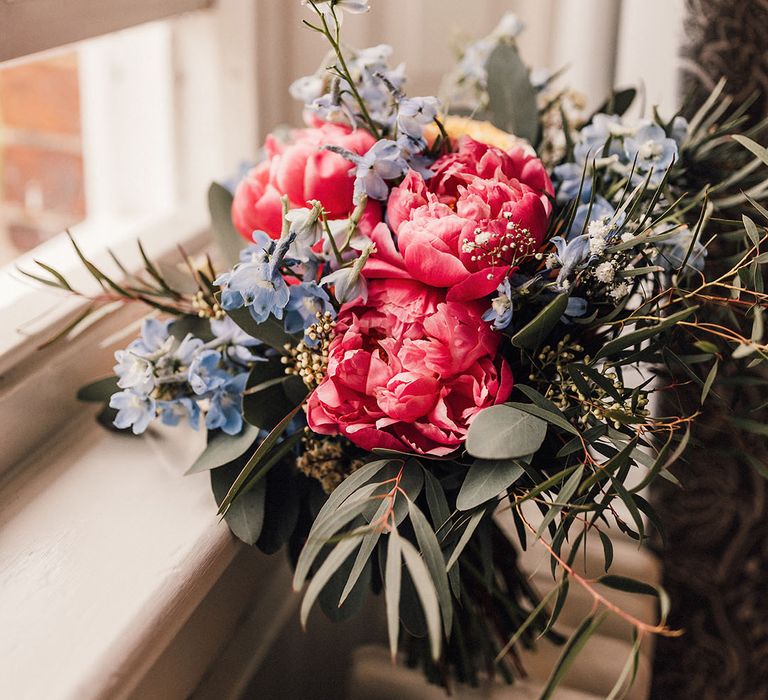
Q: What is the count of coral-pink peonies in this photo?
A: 3